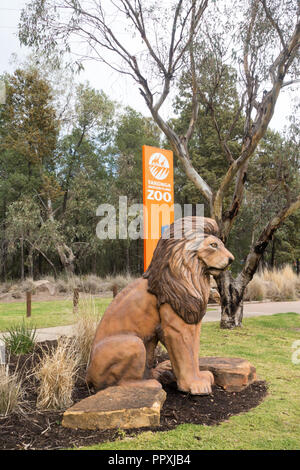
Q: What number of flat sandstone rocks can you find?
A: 2